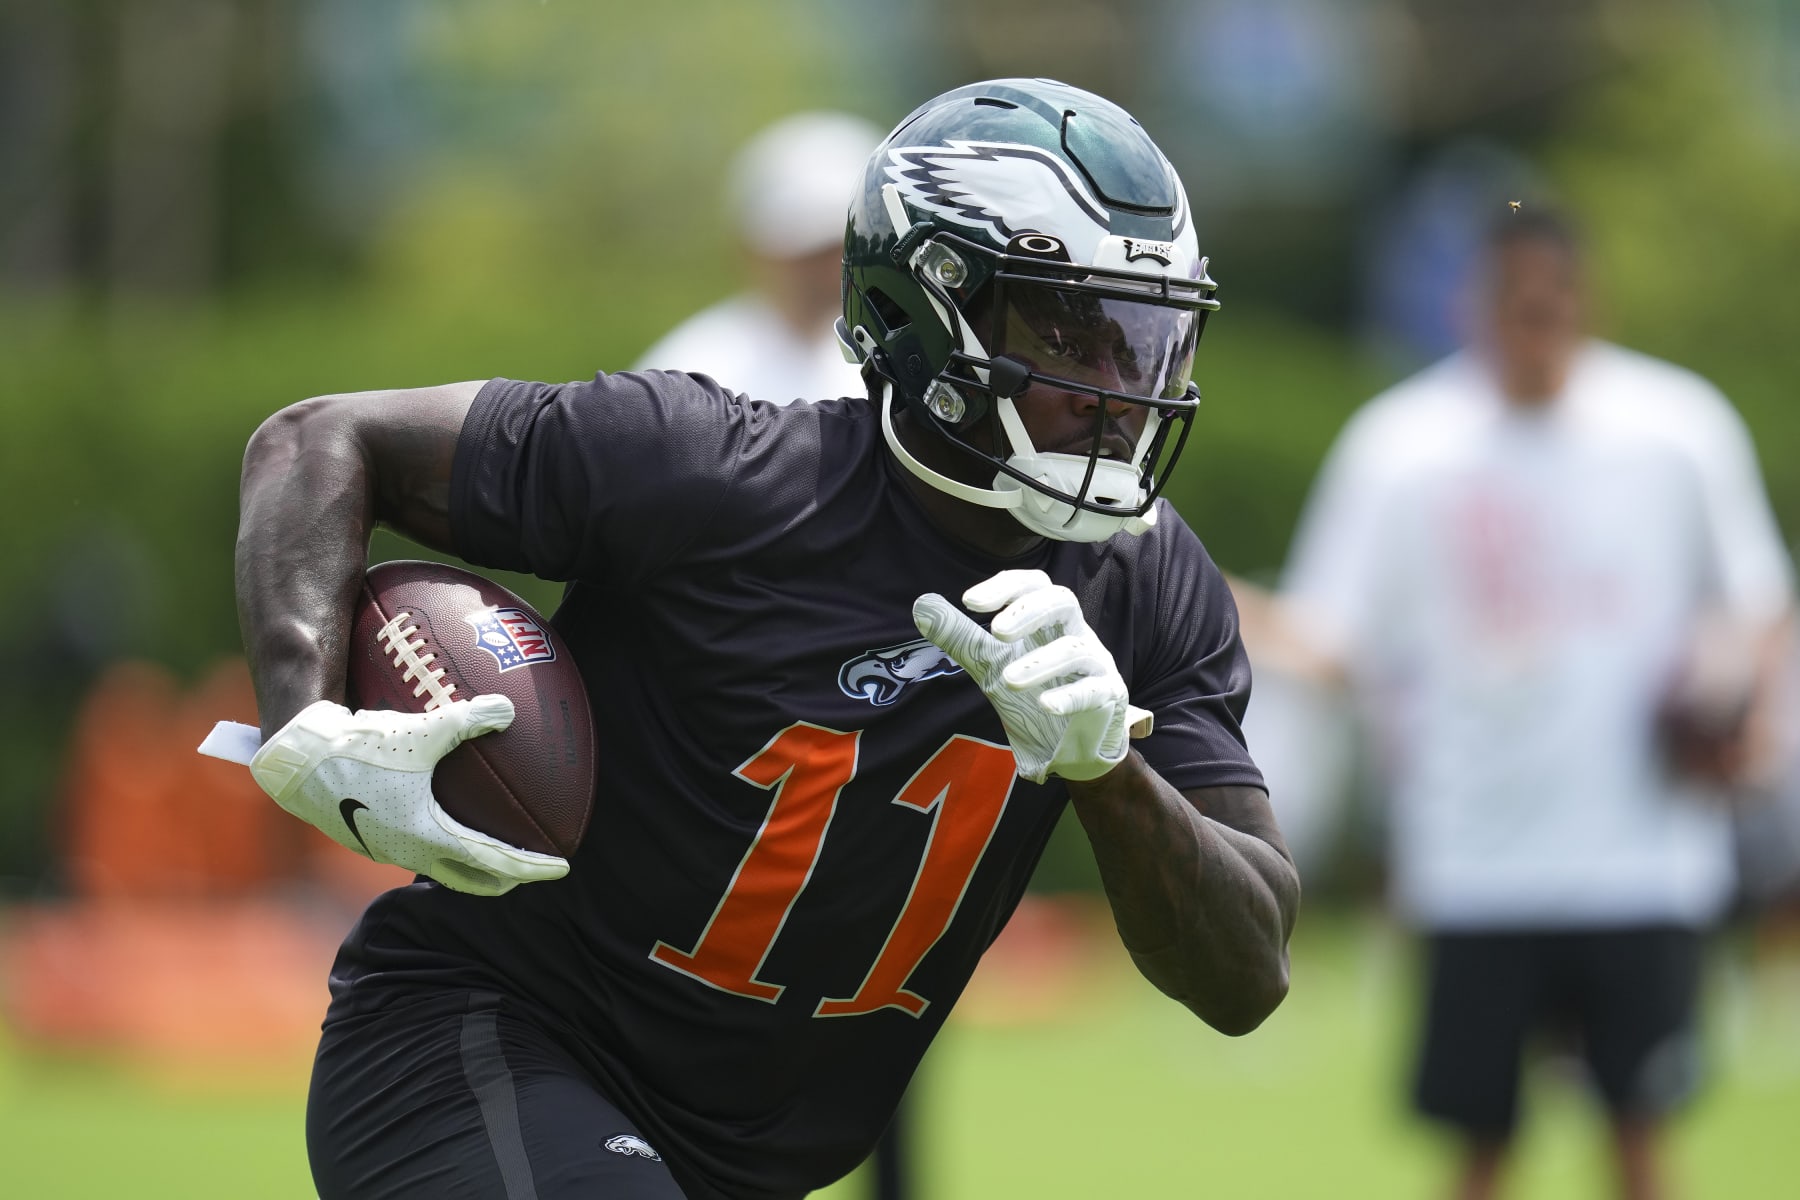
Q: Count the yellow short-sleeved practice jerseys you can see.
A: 0